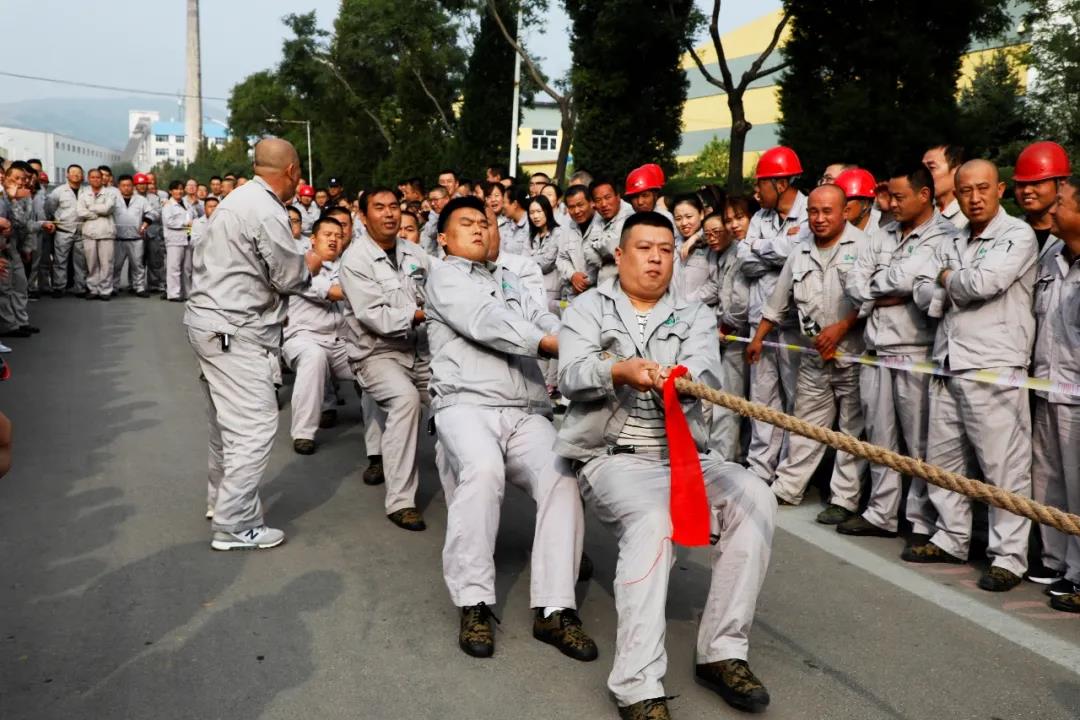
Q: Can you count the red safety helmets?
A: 7